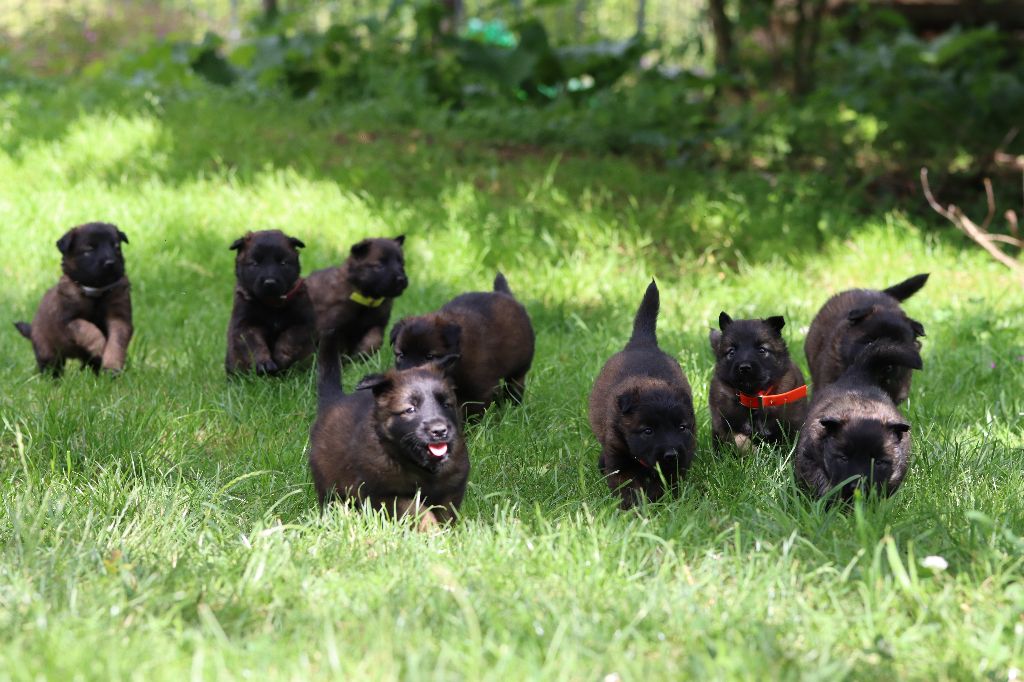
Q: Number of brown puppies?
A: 9